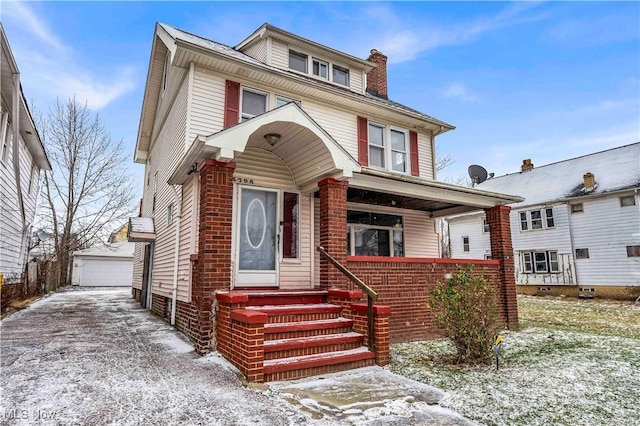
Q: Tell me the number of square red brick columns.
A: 3